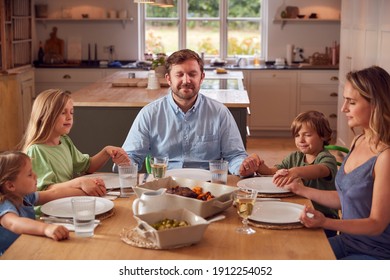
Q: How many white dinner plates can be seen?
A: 5